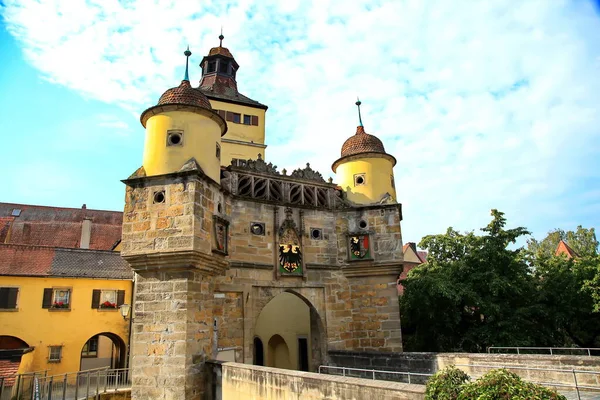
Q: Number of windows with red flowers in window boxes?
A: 2